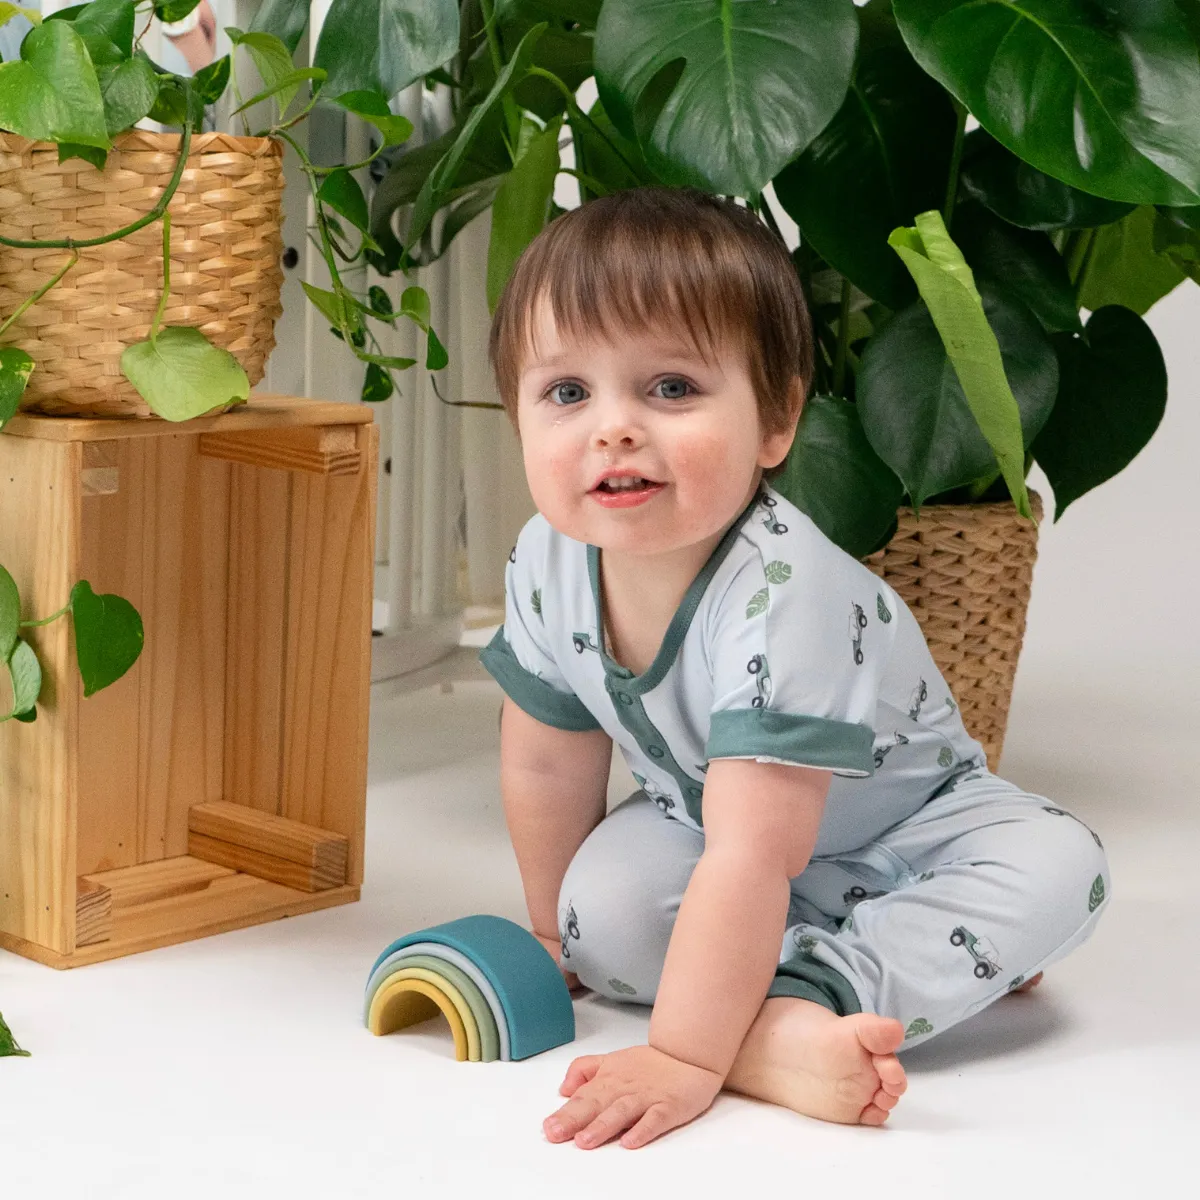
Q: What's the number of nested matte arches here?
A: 5